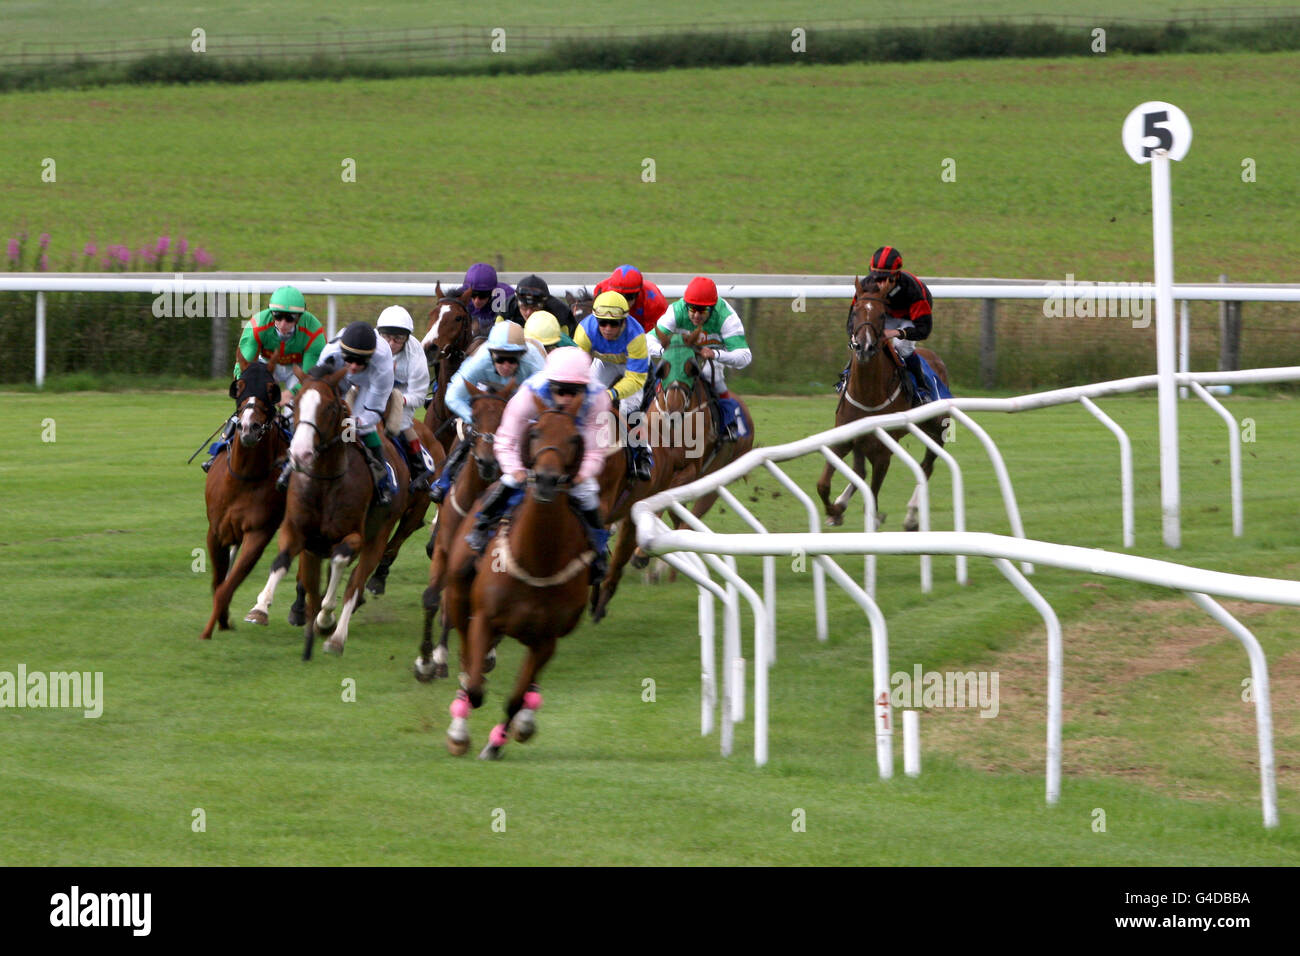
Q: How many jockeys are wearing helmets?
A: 12